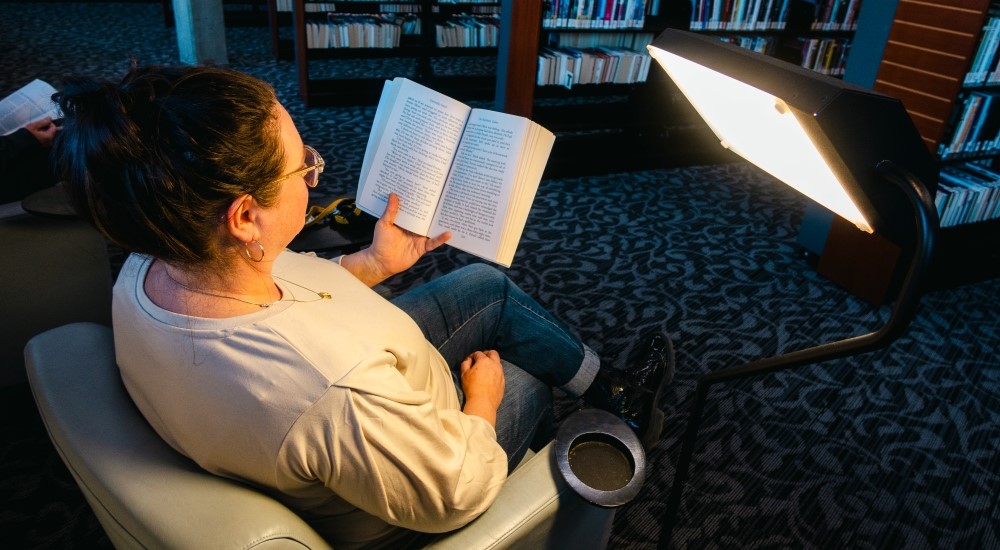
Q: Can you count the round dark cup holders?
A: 1